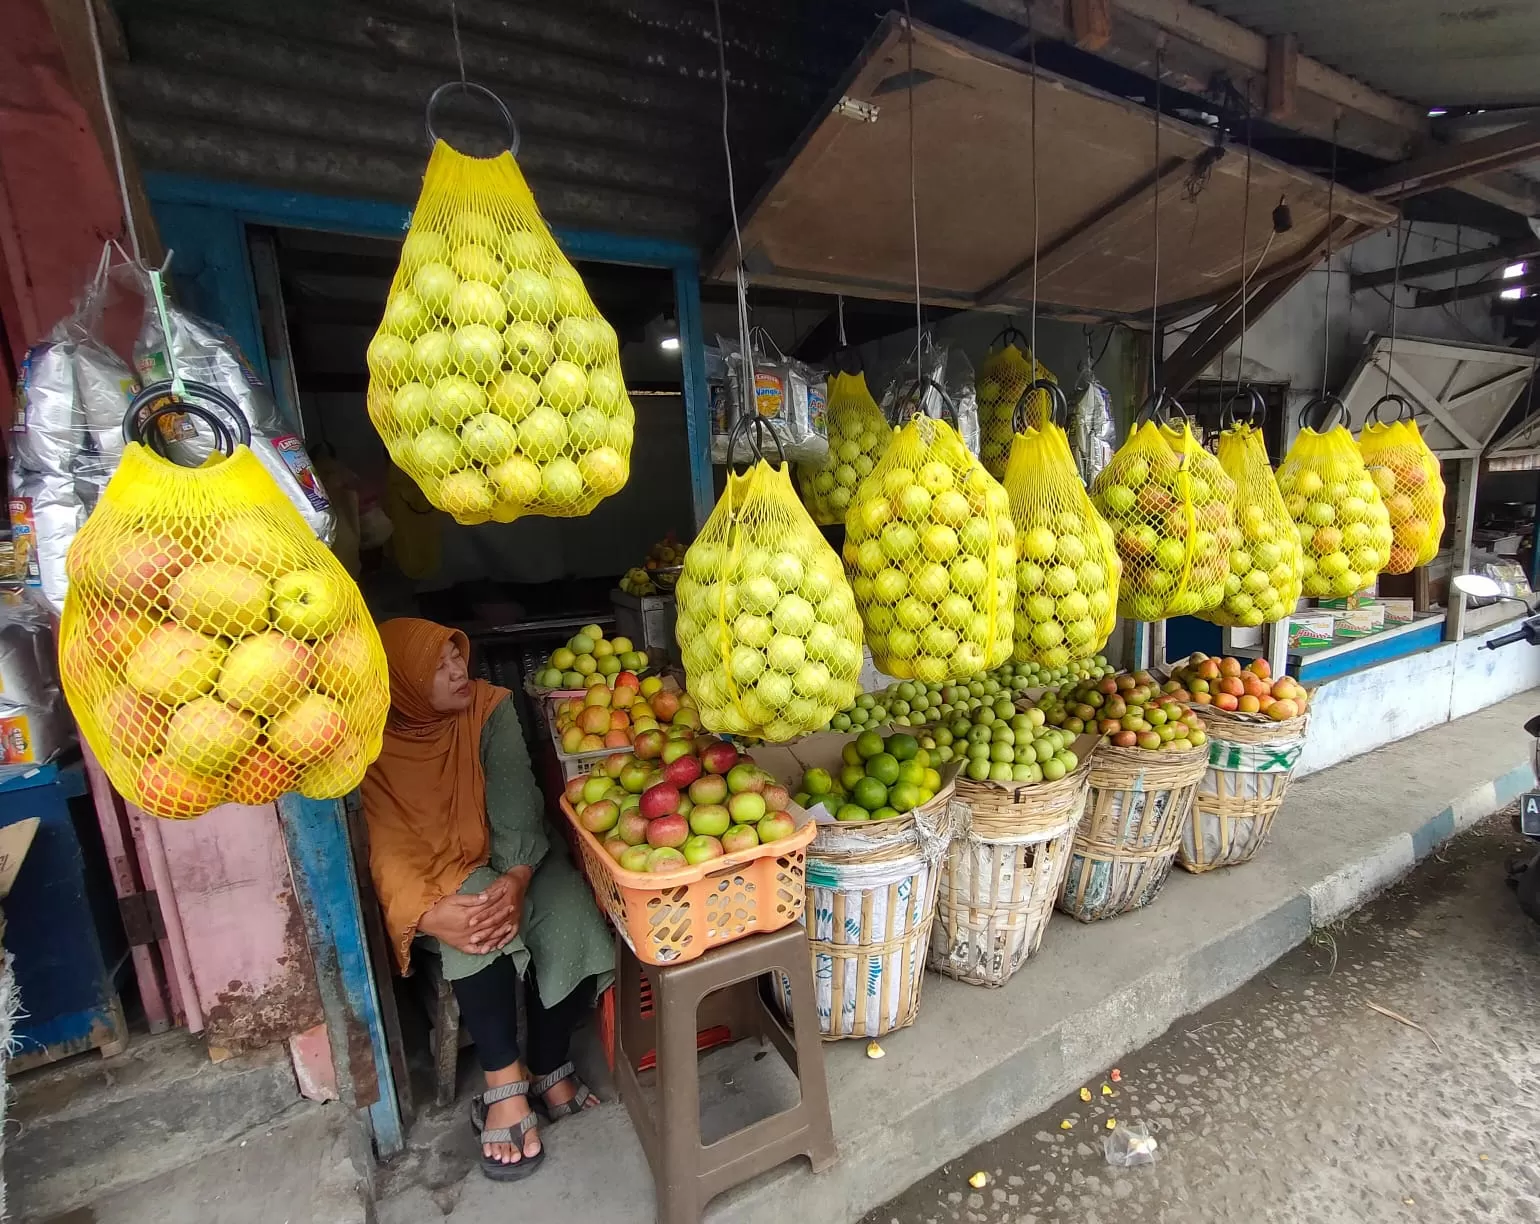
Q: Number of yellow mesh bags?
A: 11